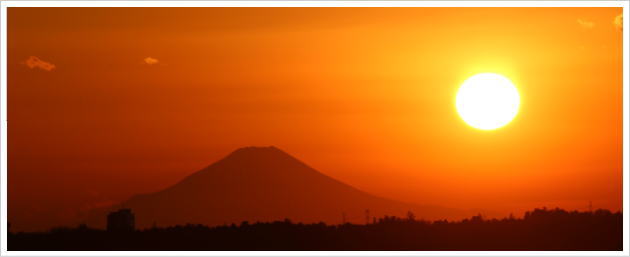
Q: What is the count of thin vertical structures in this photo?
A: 3